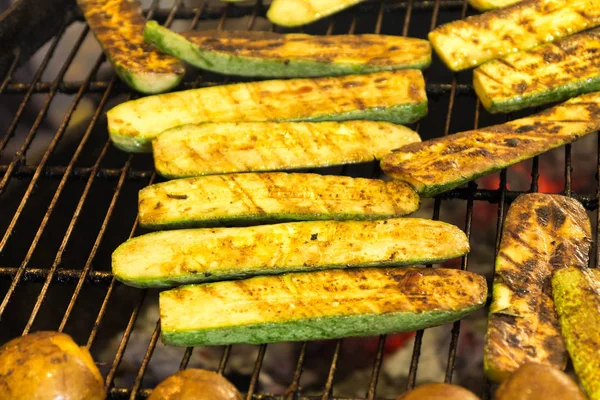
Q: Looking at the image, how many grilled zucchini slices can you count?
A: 14